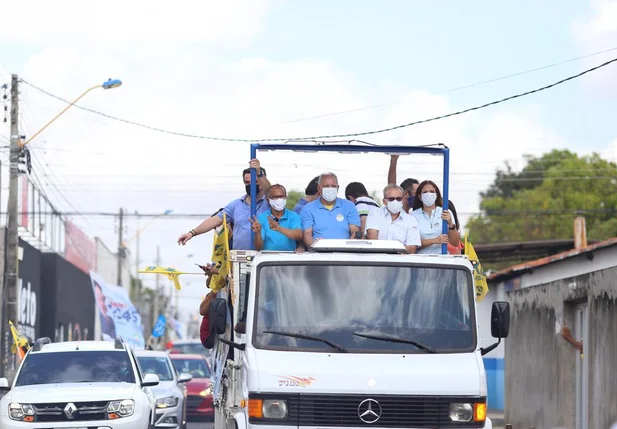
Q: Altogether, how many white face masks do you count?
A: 4